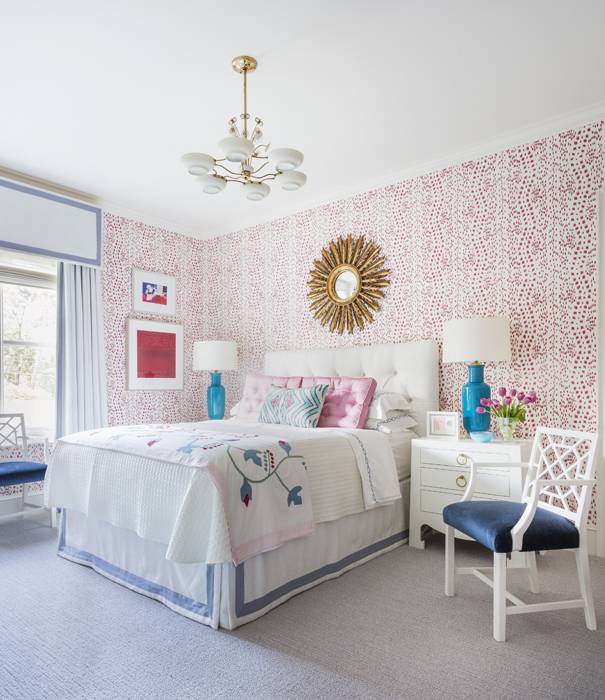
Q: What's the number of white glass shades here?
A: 6